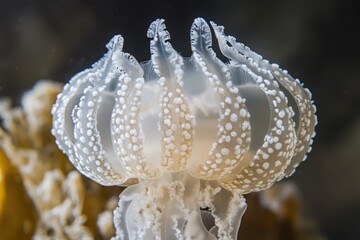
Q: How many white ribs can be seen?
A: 7